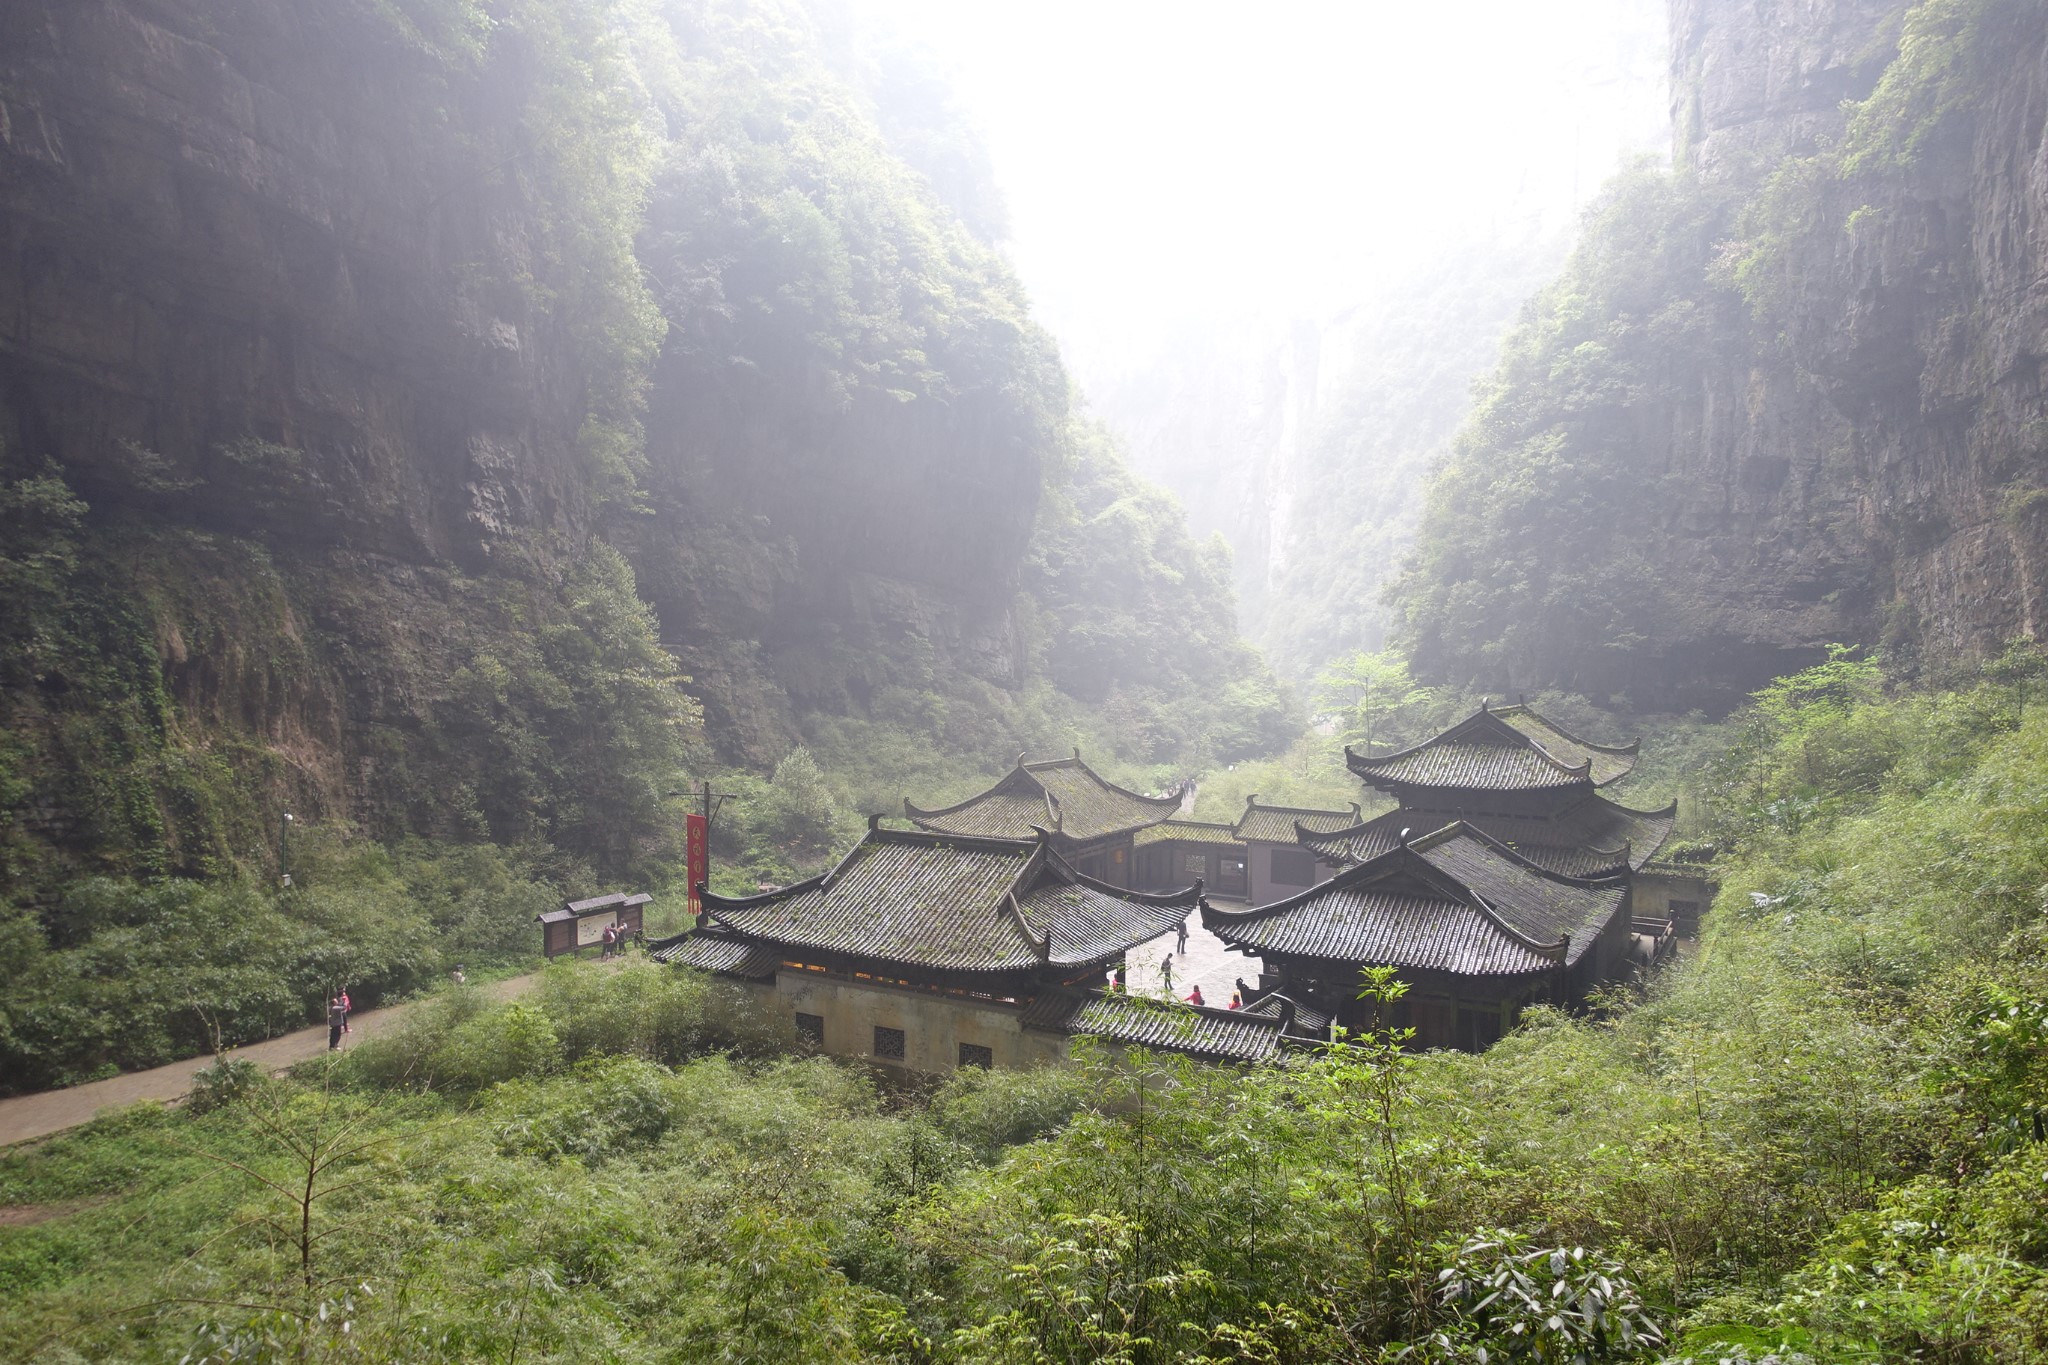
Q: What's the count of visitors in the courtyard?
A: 5